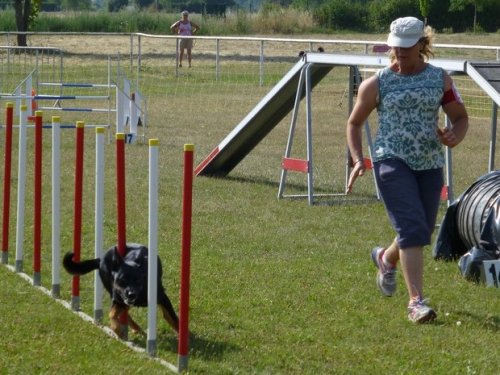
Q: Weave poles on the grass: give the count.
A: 9